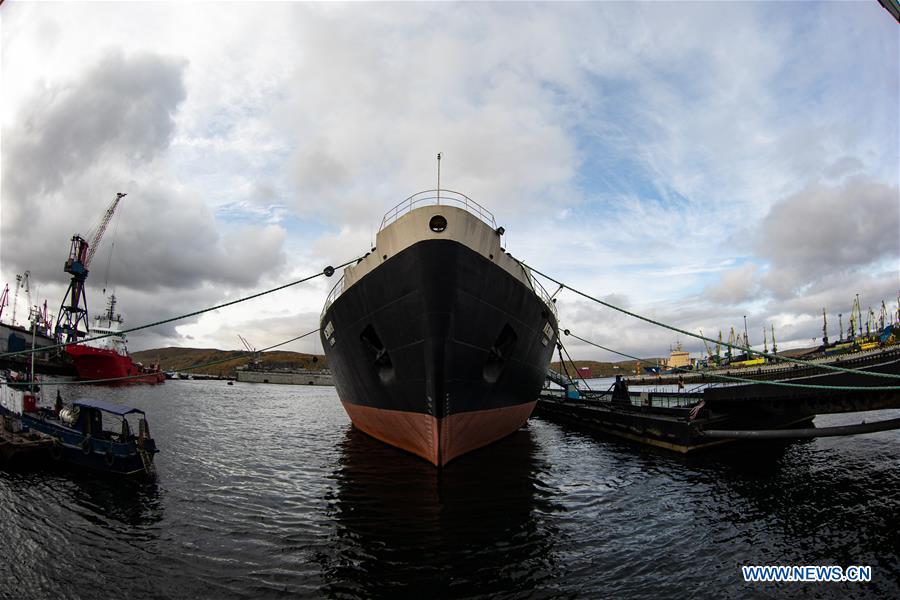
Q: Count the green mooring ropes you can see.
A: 4